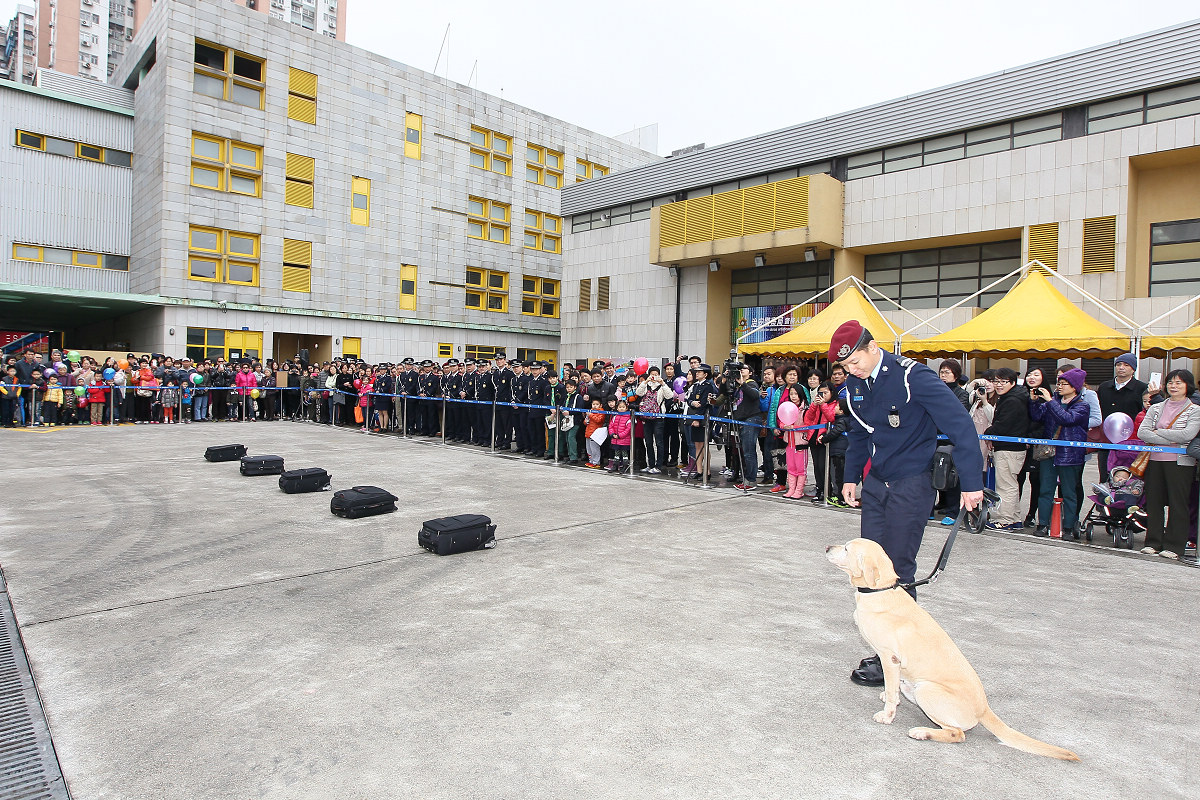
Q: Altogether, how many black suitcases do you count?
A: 5